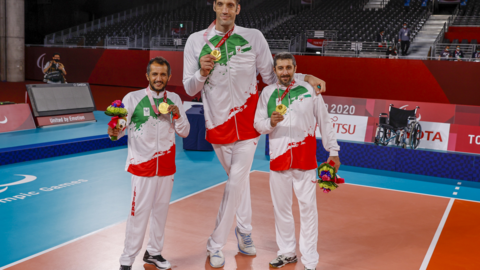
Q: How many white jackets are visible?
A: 3